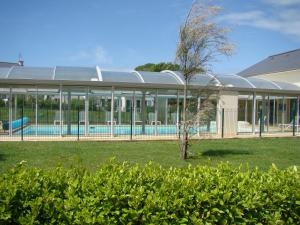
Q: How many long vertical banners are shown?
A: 0